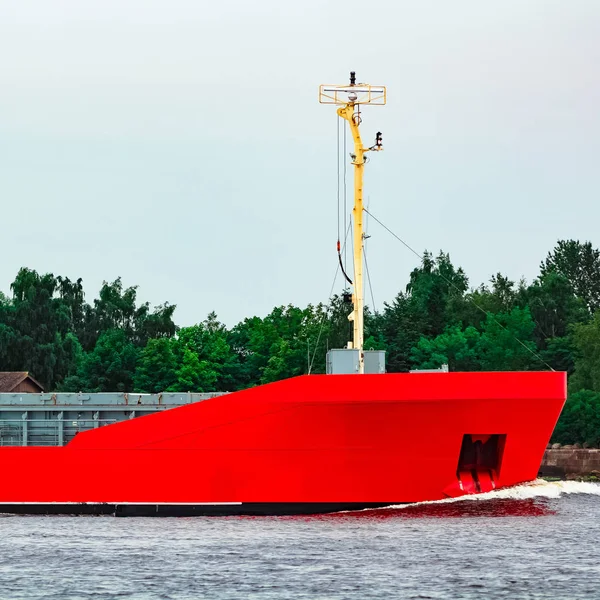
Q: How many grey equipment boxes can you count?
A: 2